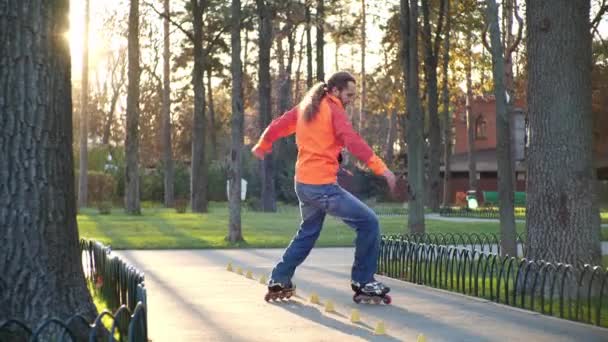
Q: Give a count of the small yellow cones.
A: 9